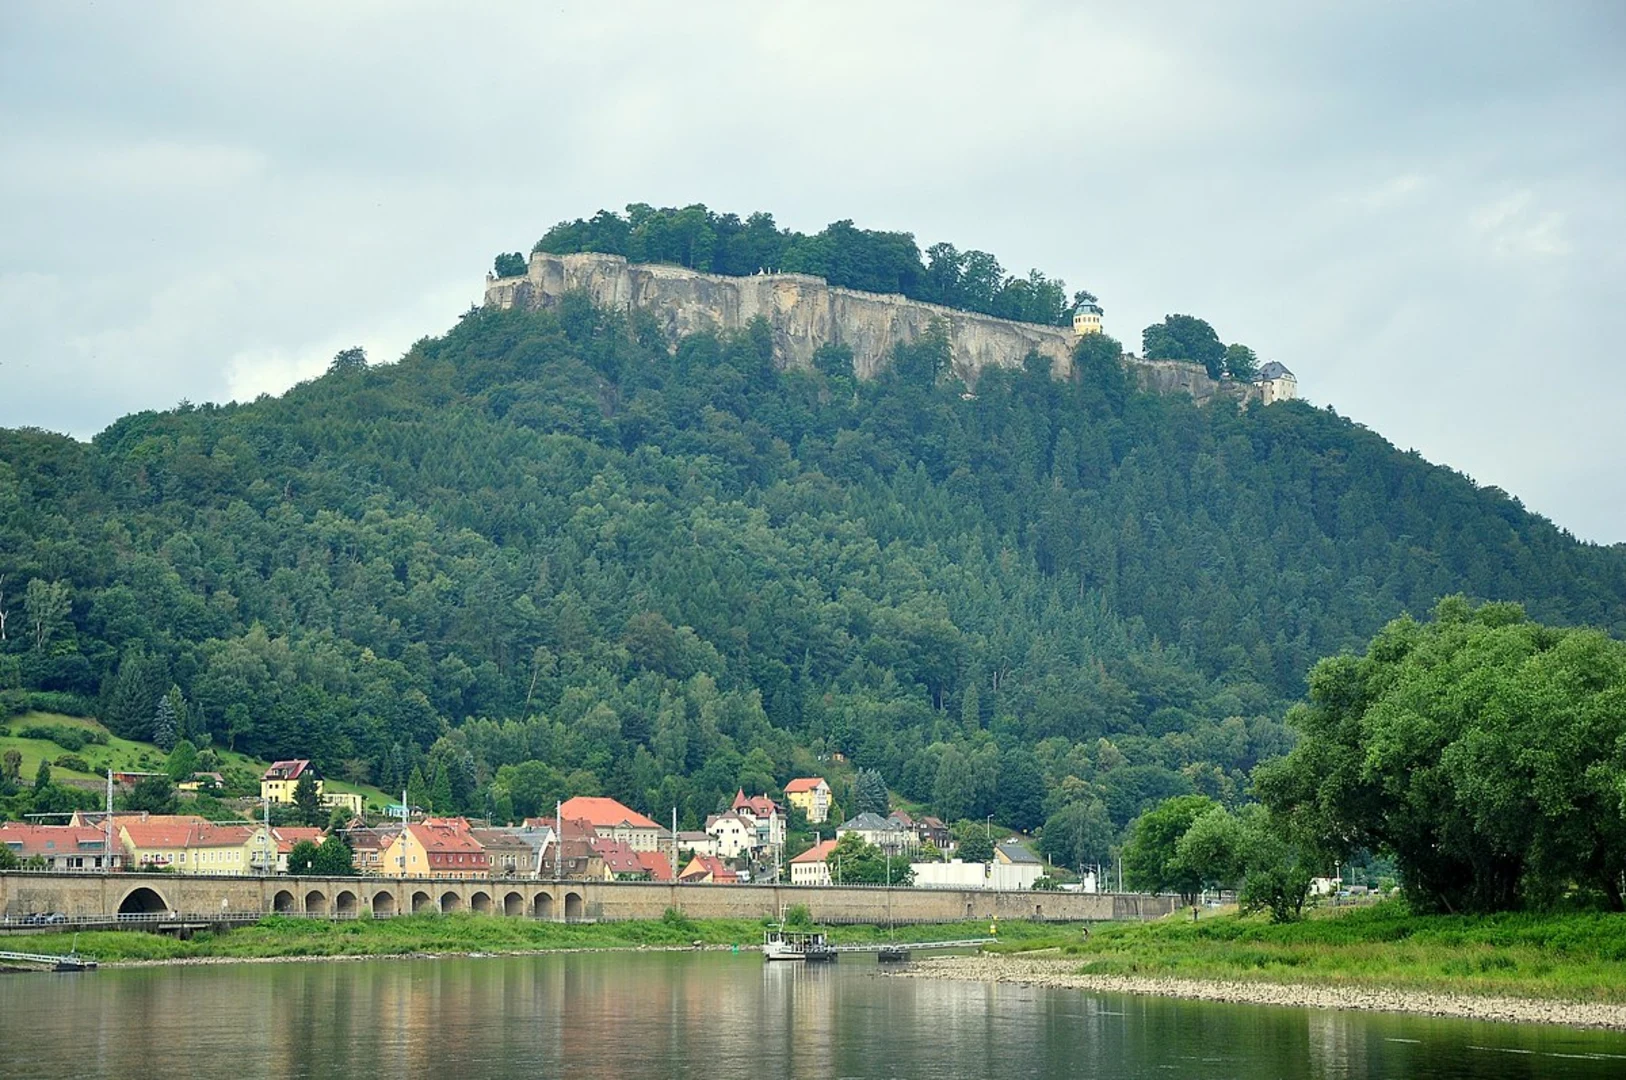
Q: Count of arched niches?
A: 10